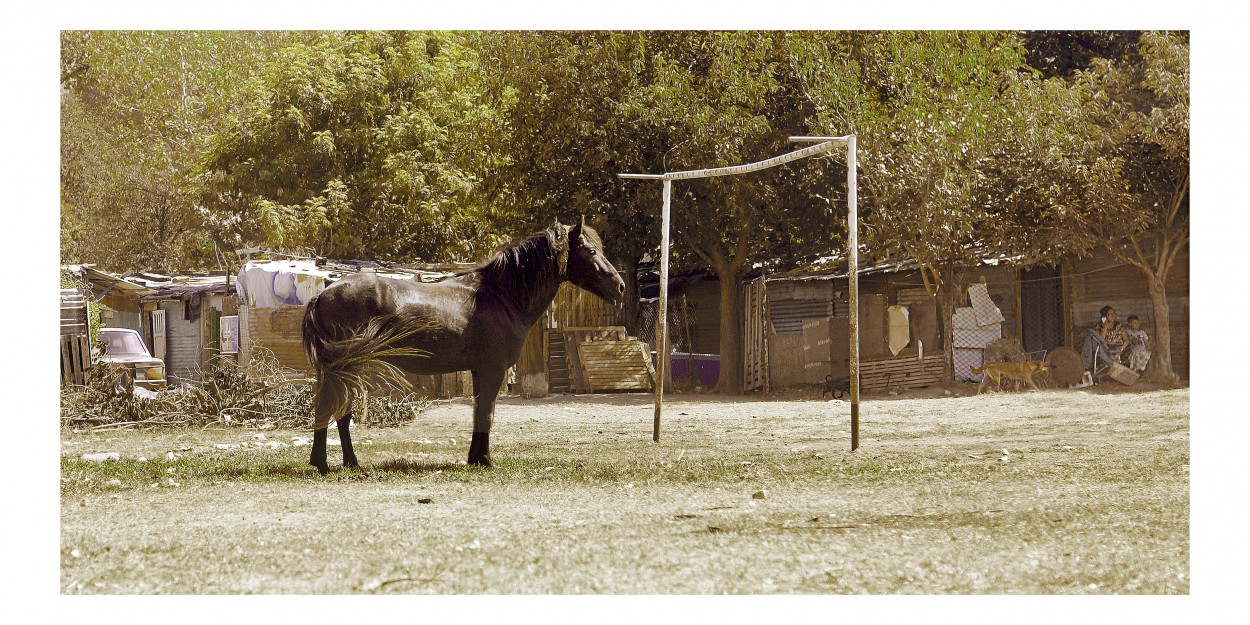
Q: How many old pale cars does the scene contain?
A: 1